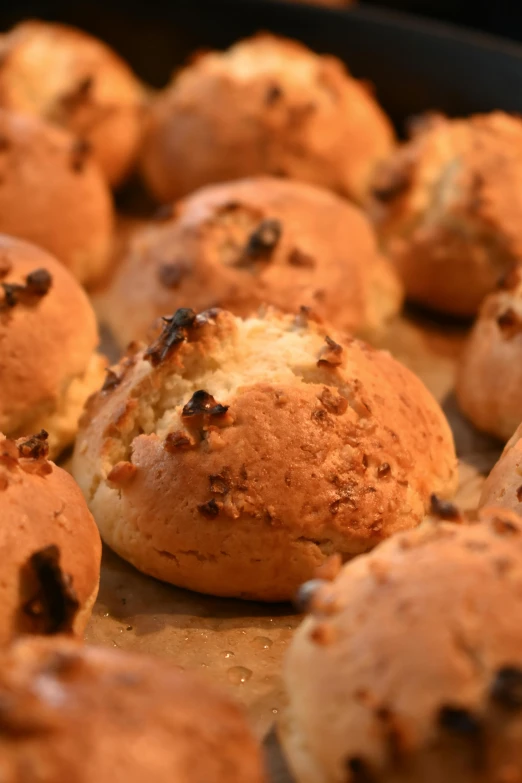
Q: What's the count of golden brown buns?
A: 12